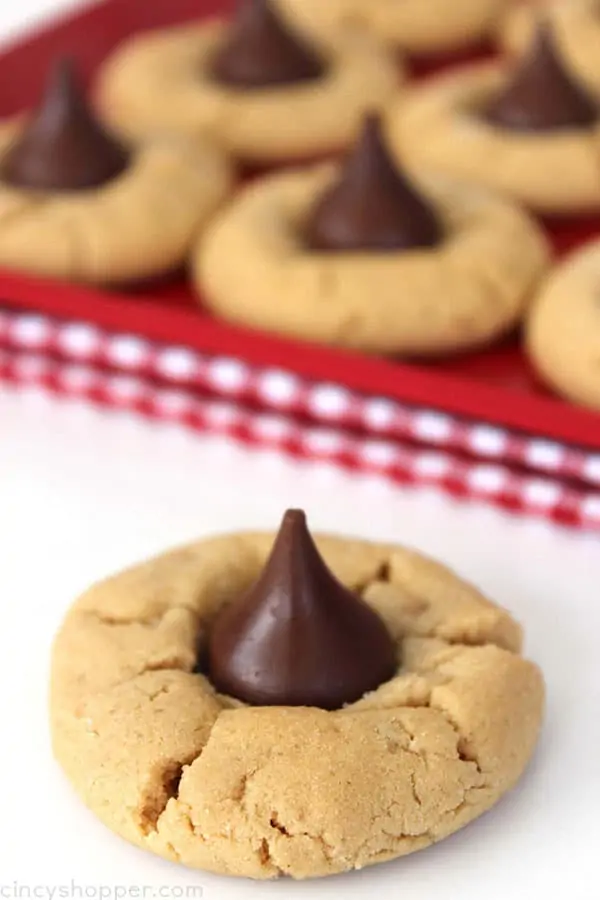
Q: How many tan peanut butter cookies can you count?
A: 8